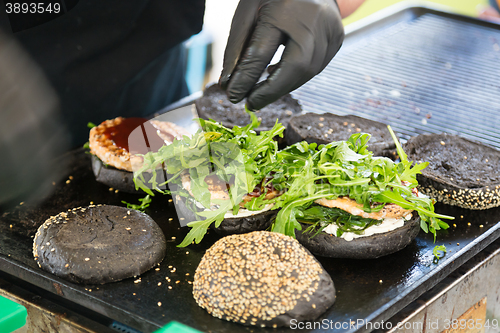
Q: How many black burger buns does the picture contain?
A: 8